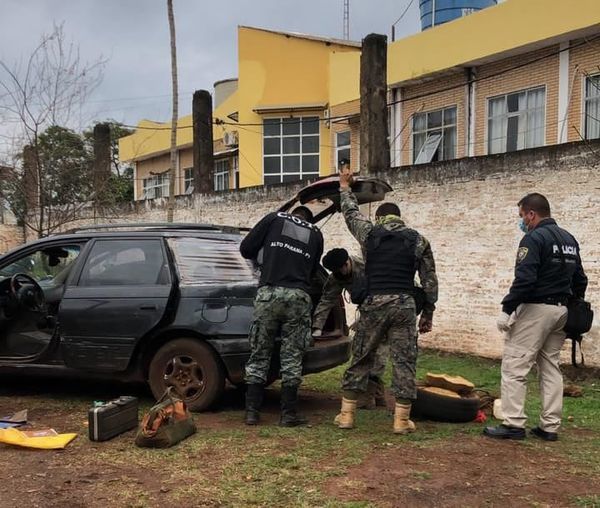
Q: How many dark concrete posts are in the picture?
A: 4